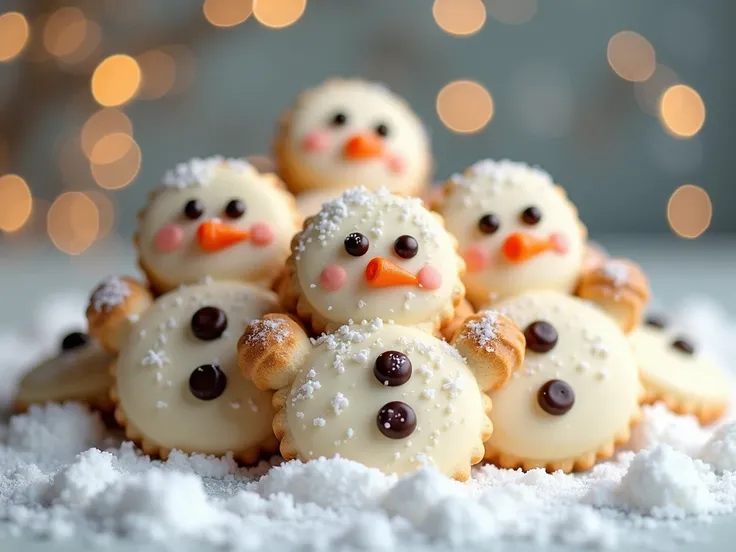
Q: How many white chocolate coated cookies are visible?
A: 9